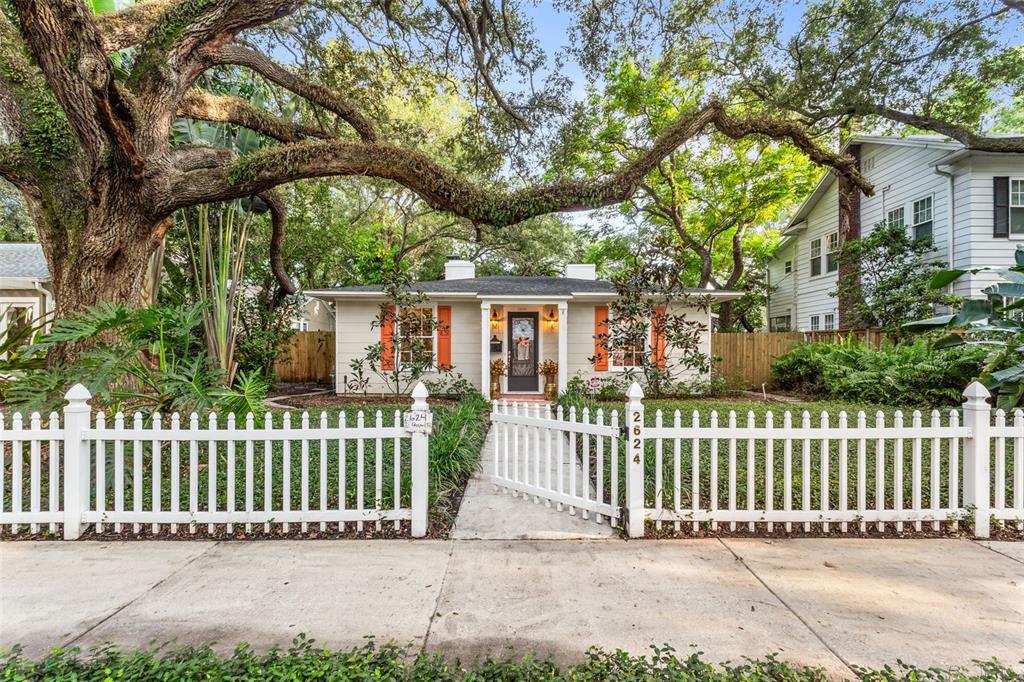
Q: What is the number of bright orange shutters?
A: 4